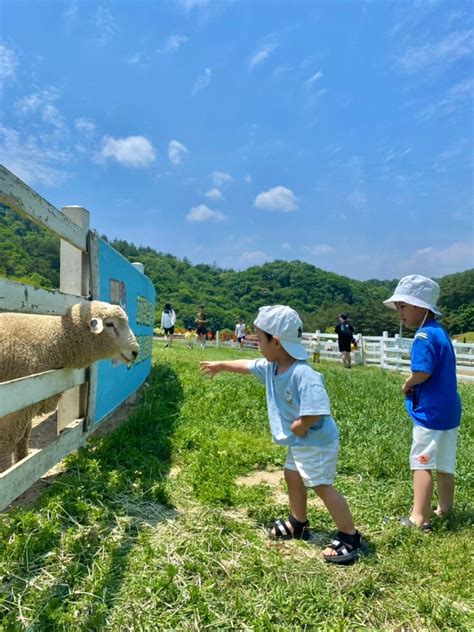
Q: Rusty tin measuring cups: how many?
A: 0